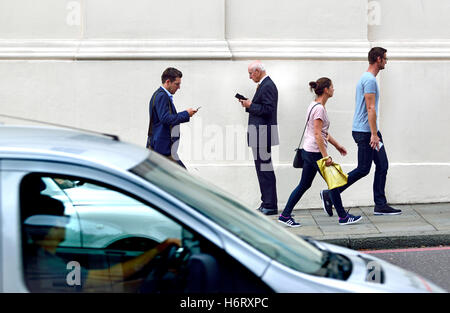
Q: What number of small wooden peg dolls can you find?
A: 0